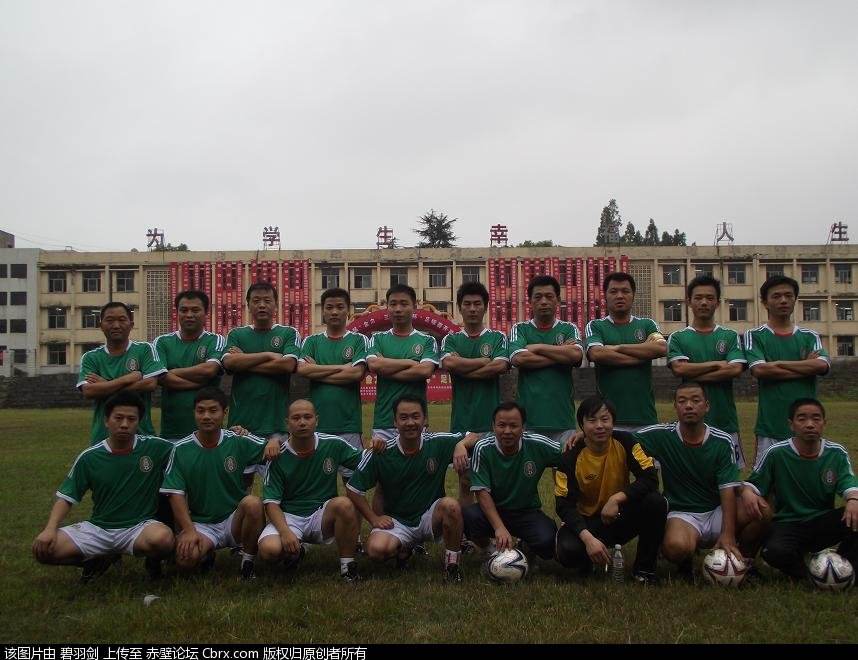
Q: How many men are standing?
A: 10